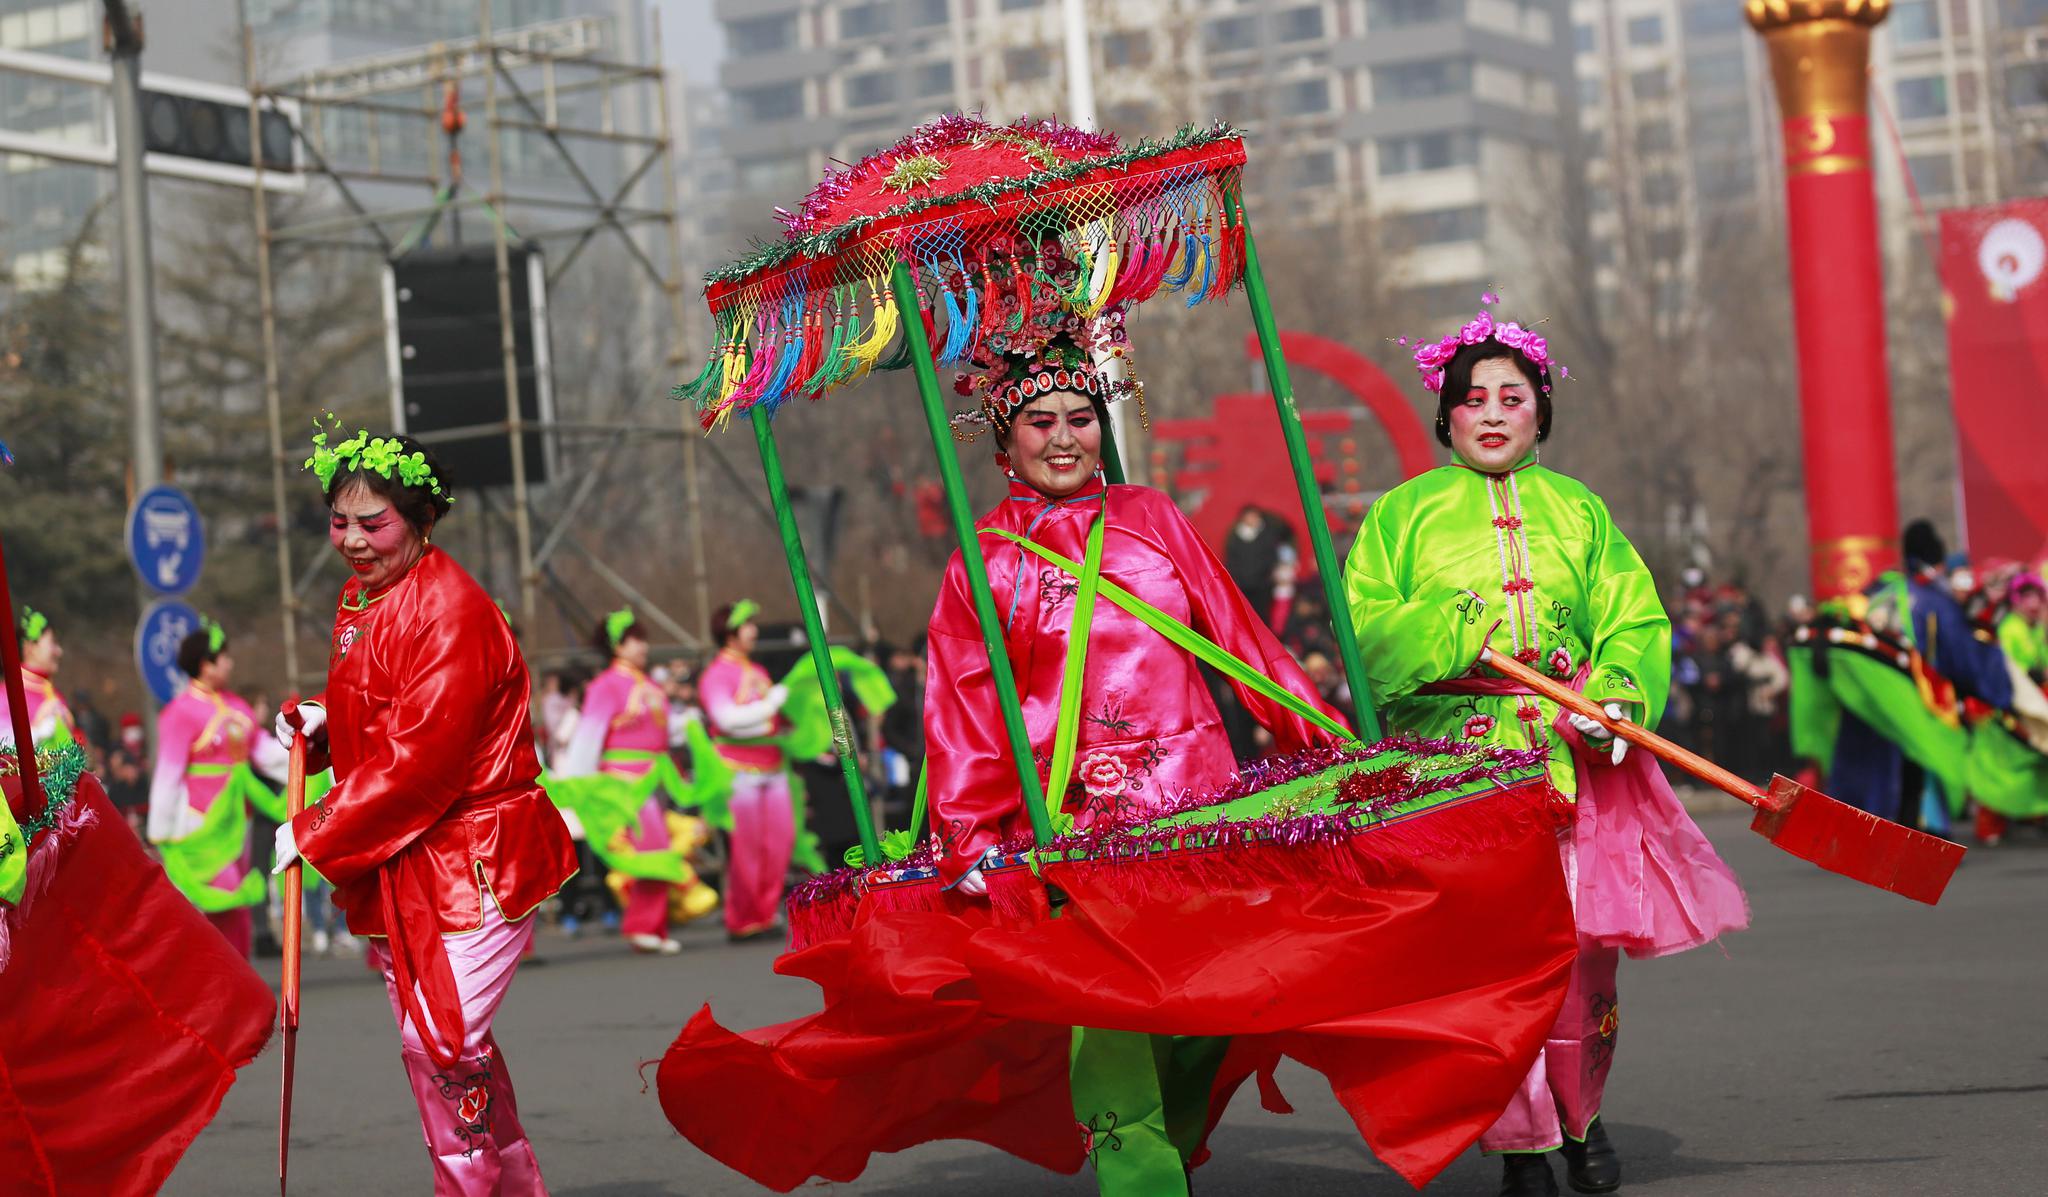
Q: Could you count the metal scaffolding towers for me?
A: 1